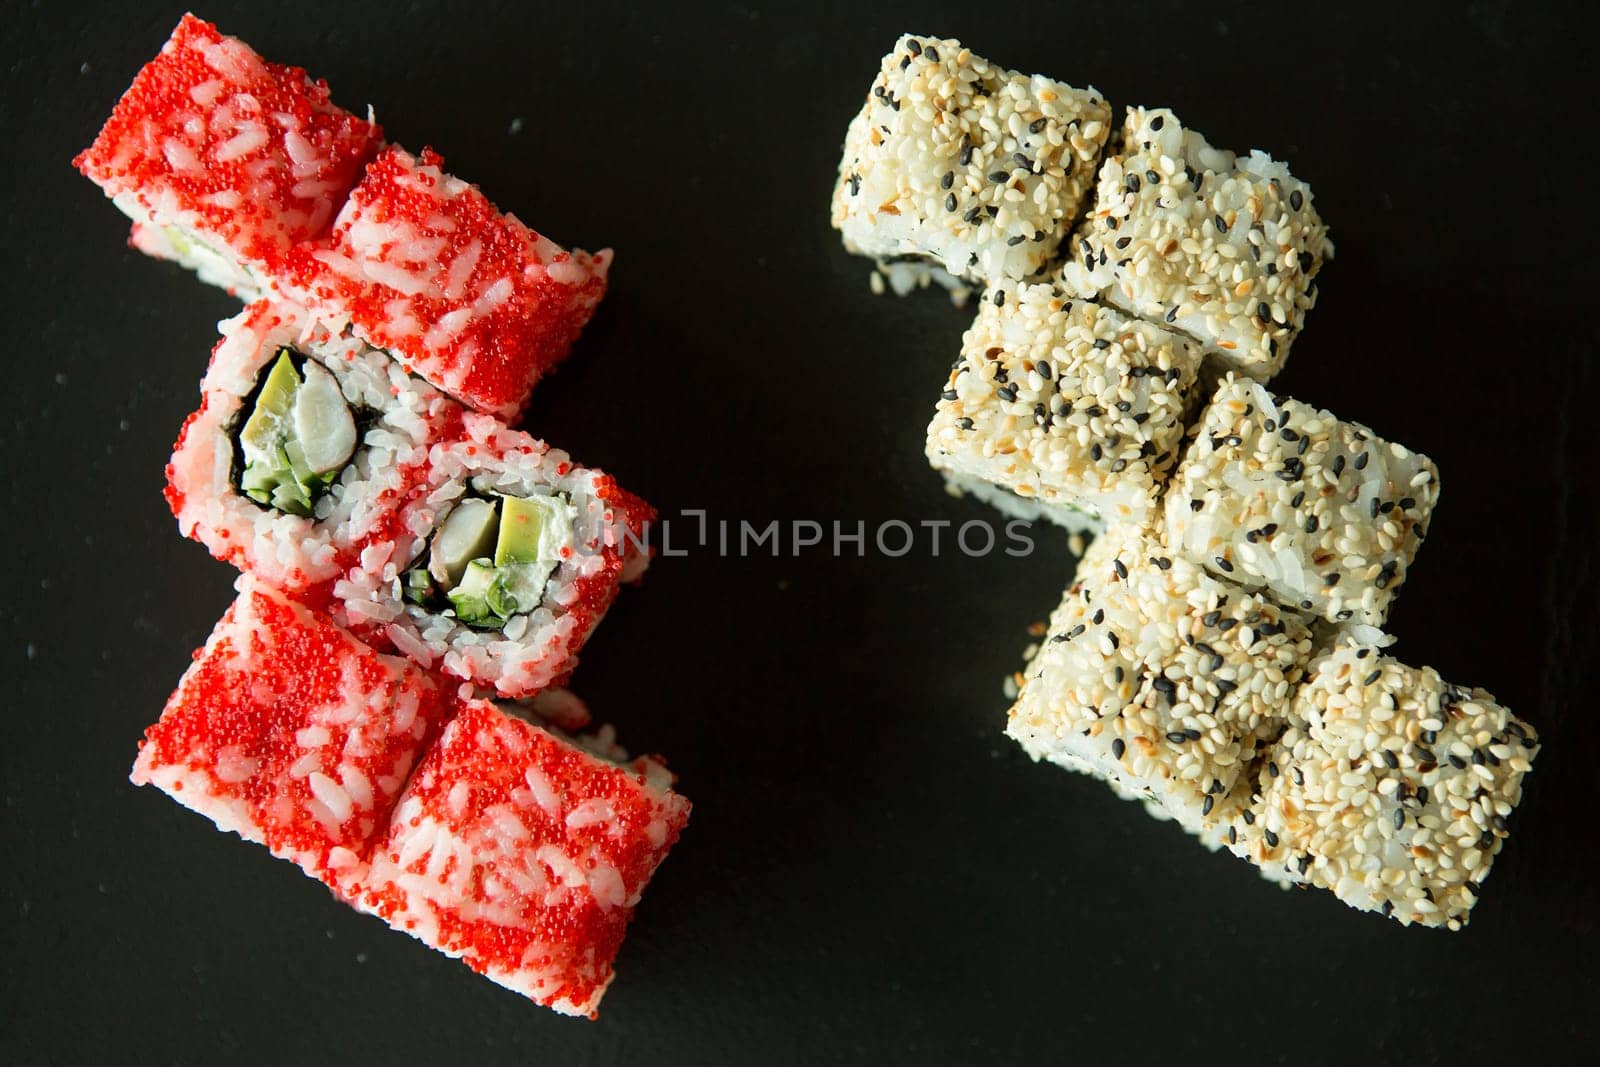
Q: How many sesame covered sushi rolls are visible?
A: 6